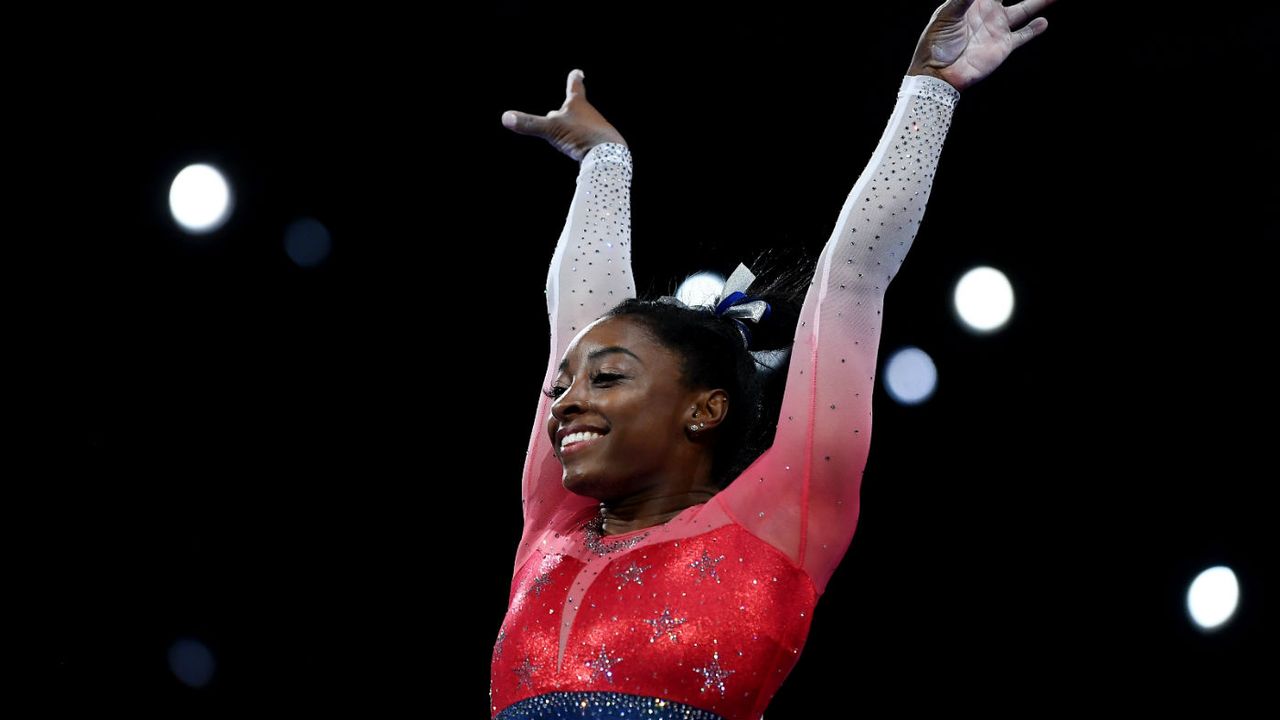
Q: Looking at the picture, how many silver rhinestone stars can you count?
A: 8